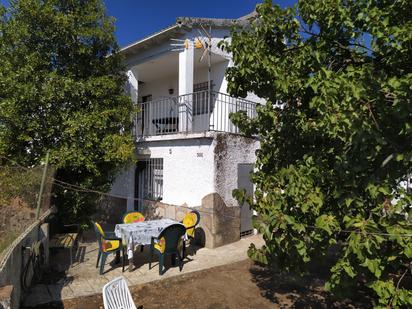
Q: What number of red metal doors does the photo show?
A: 0